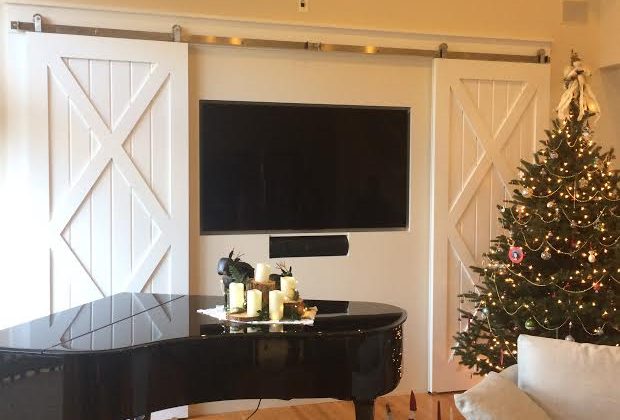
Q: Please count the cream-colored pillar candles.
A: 5